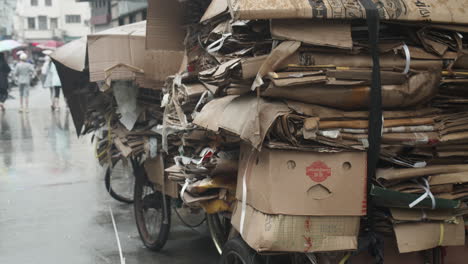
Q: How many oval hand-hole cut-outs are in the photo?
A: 1